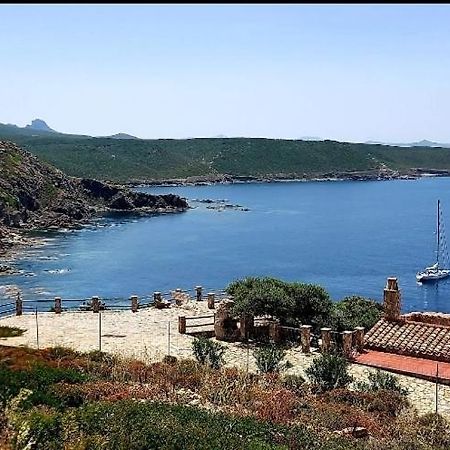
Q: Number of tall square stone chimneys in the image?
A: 1